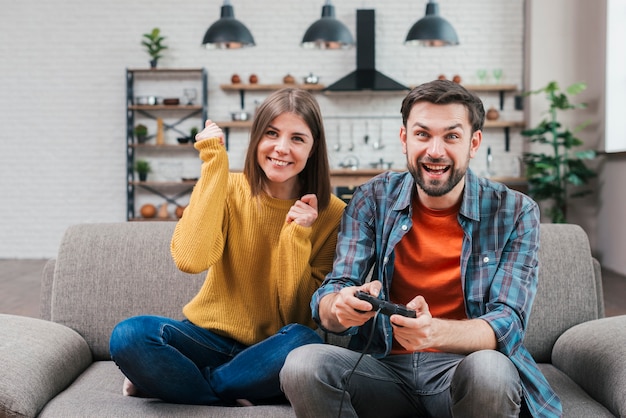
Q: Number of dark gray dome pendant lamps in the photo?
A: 3